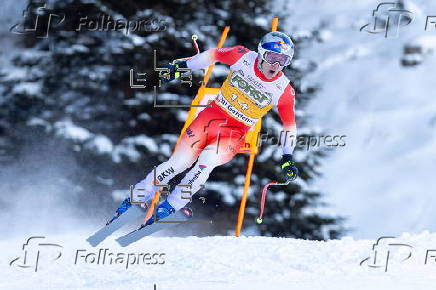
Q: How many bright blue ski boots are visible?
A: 2